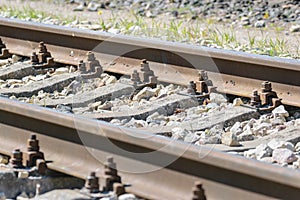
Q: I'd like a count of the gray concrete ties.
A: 6